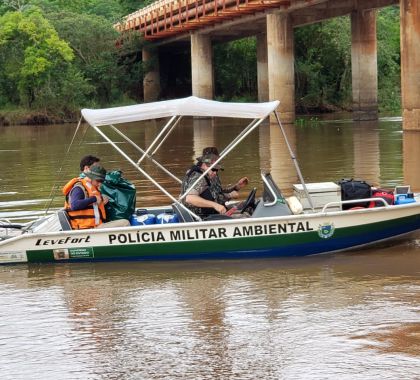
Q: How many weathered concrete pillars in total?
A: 6